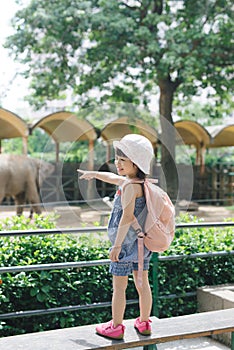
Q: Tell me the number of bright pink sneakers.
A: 2